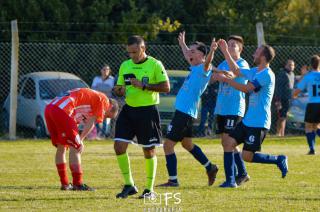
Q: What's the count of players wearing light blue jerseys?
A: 4